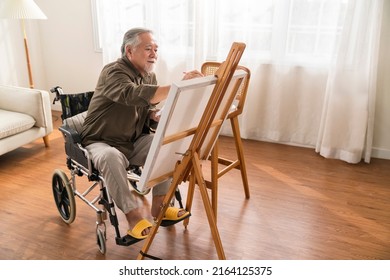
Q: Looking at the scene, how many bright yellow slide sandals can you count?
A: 2